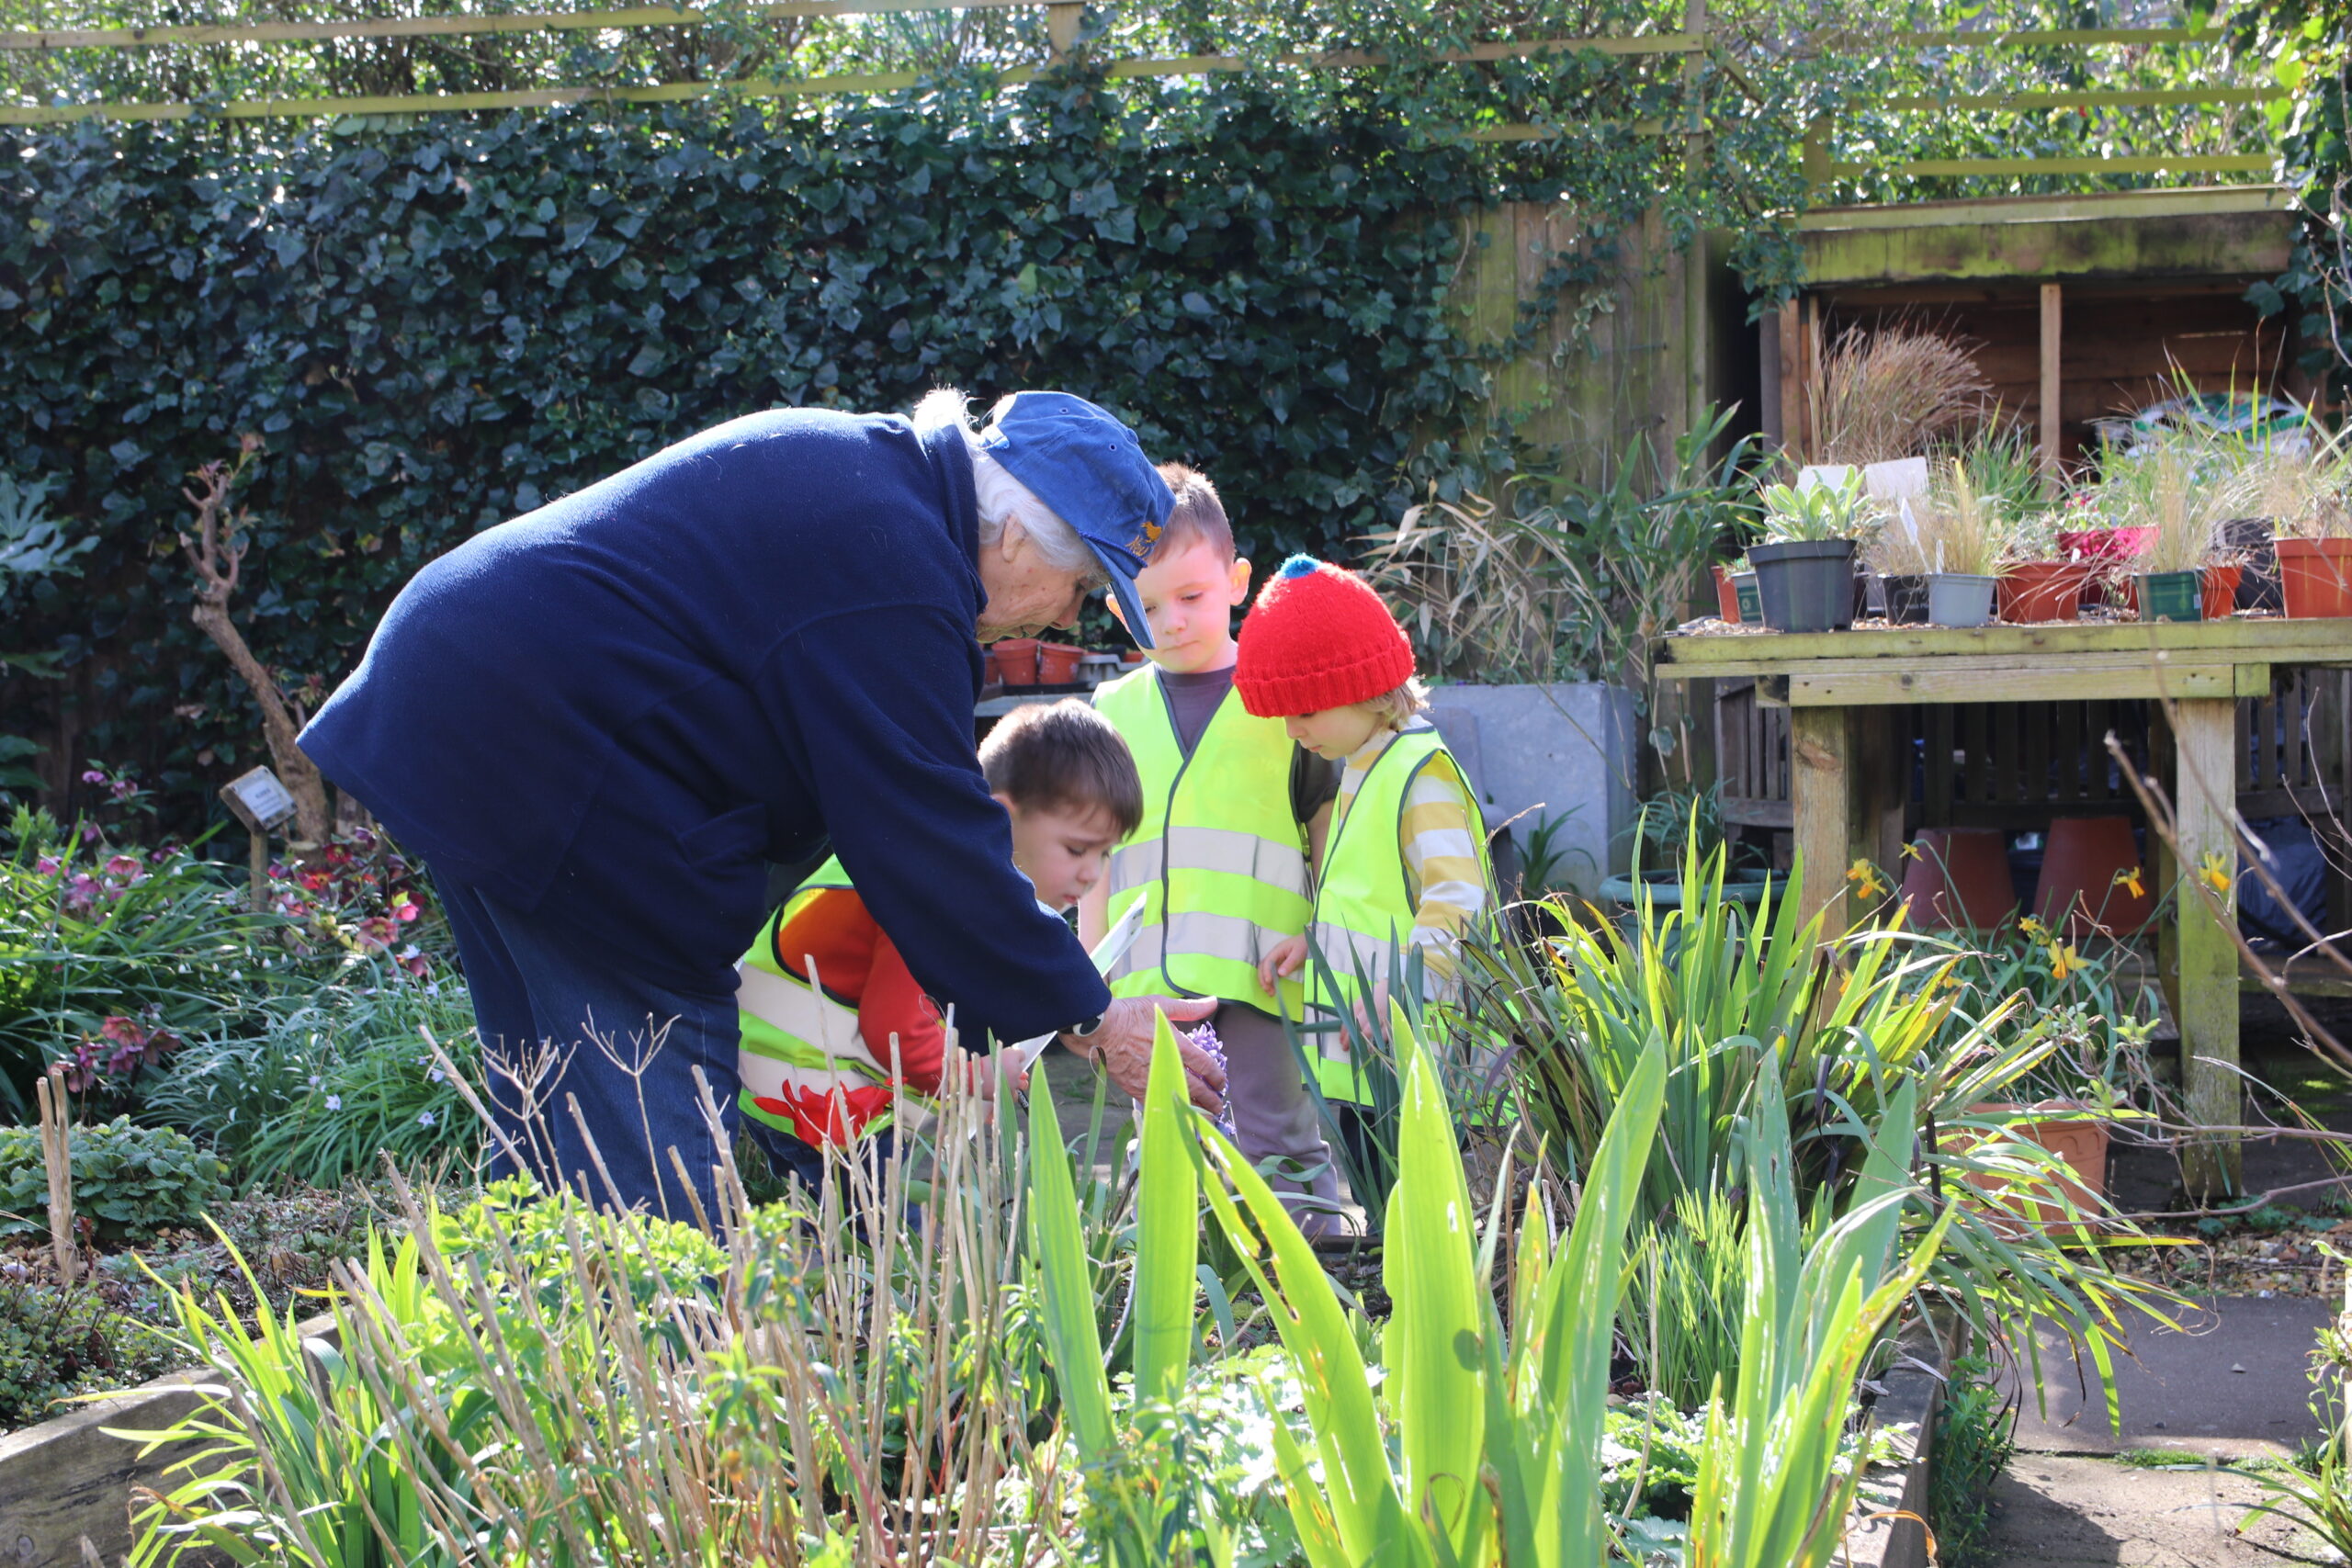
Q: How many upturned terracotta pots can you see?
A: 2